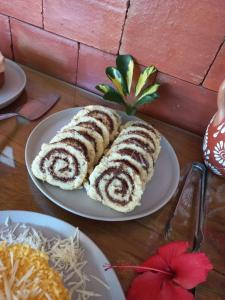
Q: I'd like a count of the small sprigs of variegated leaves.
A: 1